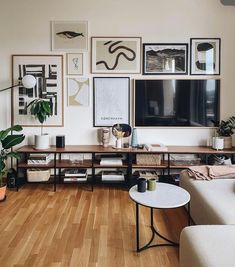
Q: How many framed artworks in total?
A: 8